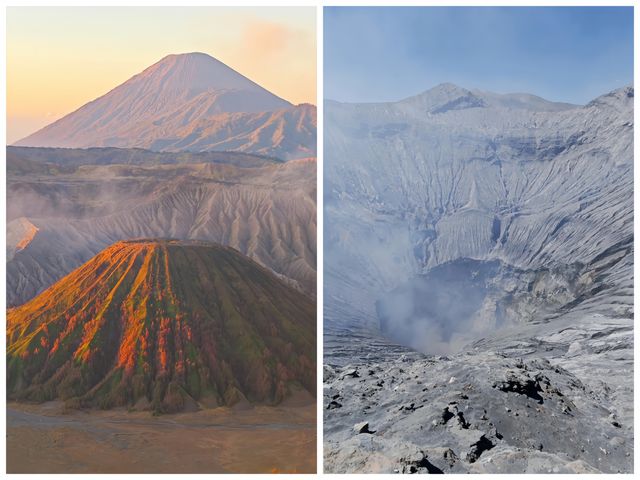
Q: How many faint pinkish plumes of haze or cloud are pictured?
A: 1